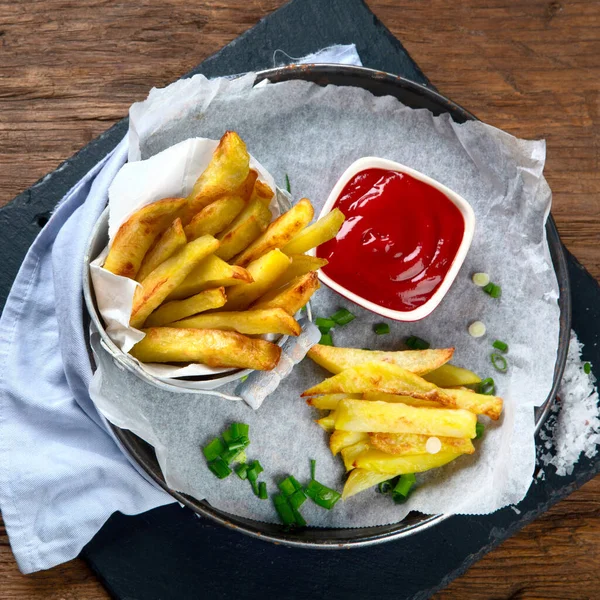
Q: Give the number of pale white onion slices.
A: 3